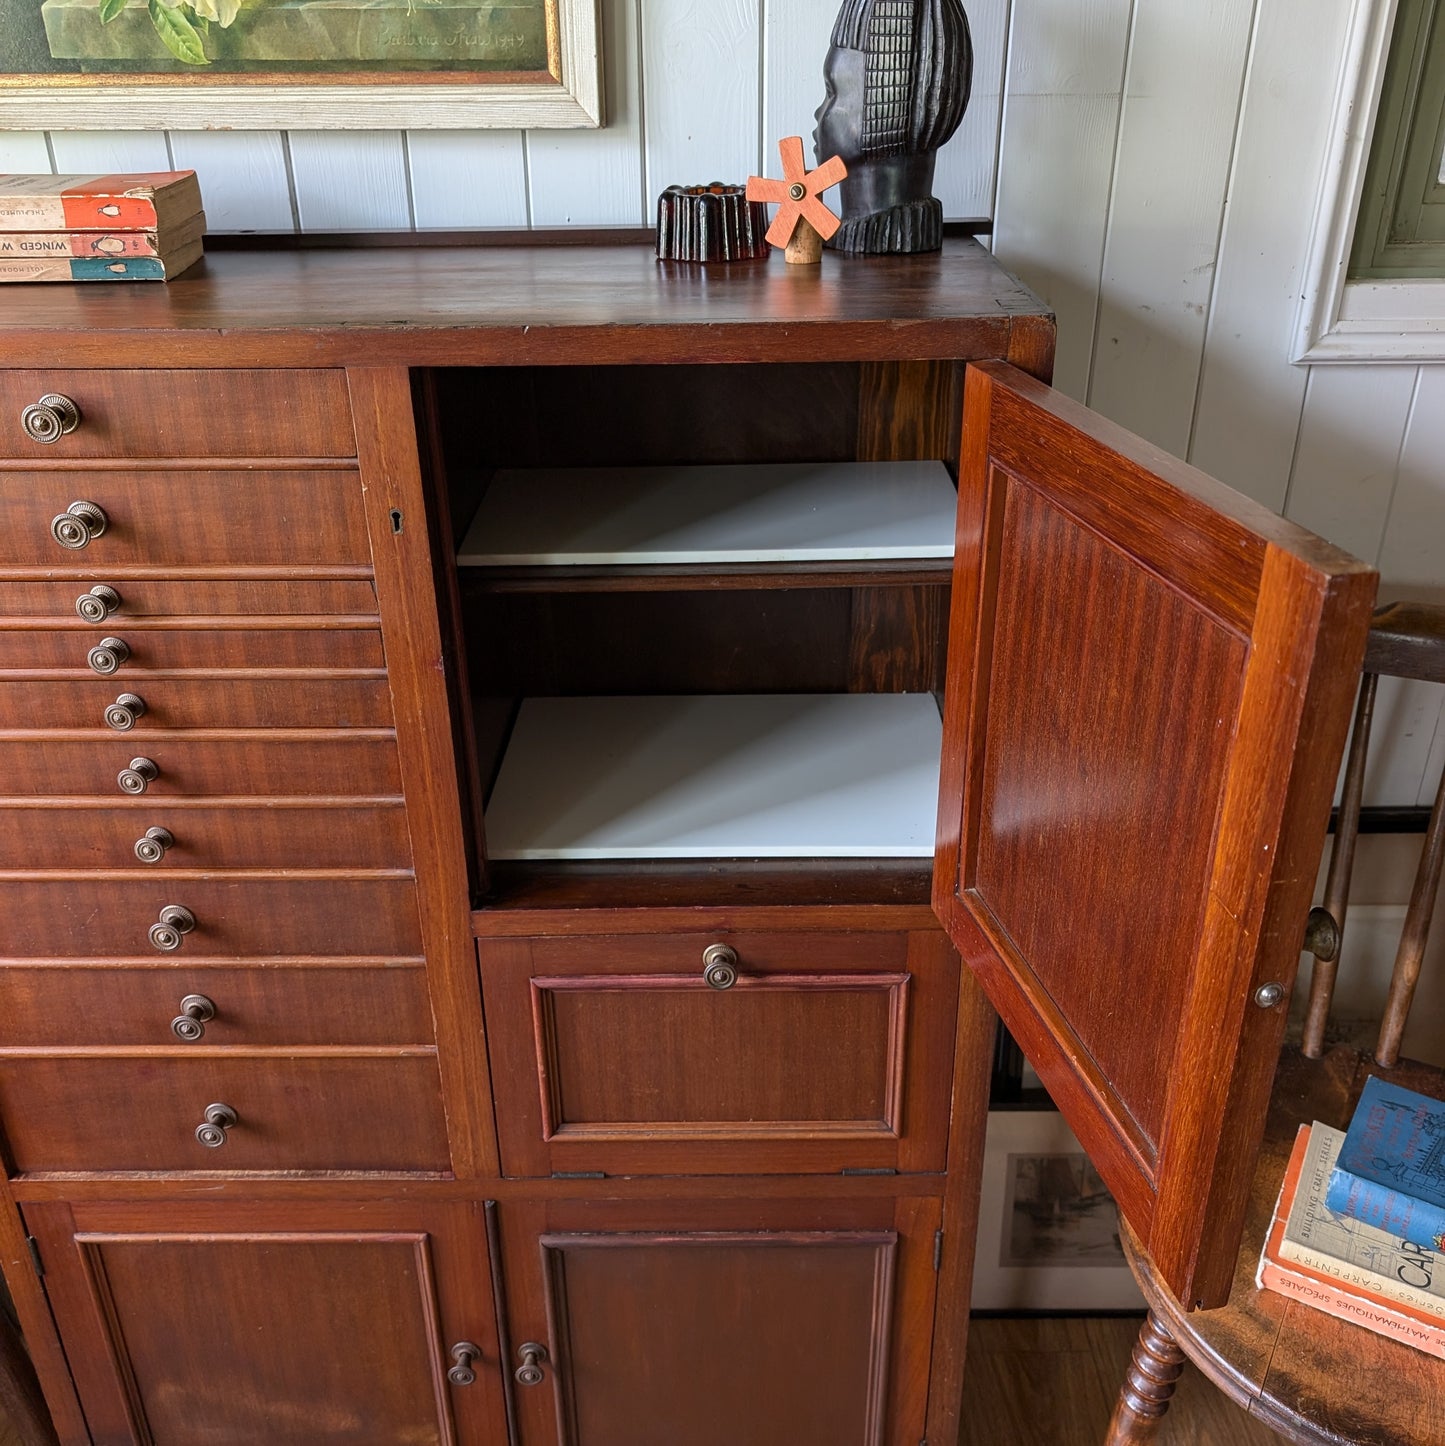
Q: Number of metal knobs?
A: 14